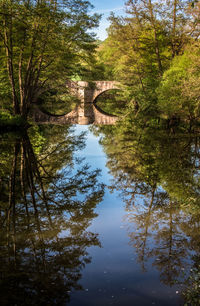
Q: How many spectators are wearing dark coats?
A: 0